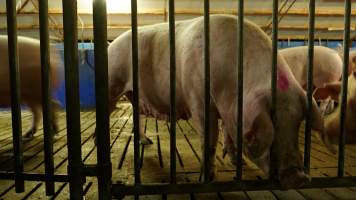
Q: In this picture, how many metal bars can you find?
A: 11